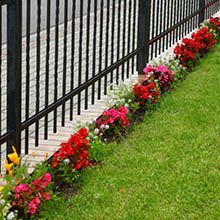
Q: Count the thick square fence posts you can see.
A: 3